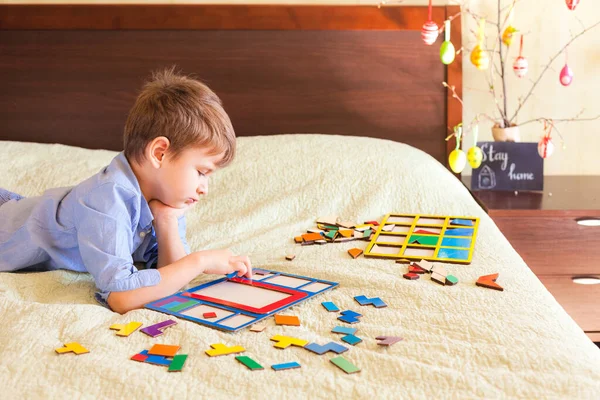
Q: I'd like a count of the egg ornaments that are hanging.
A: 10